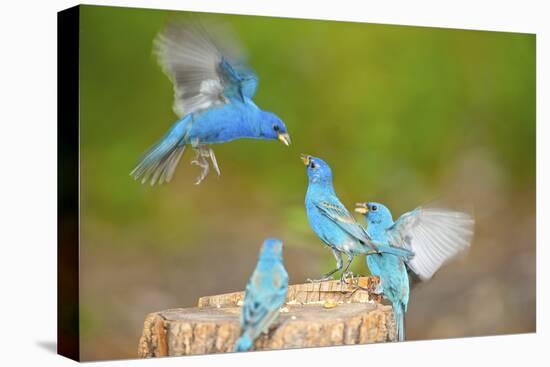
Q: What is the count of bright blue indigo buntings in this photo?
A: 4